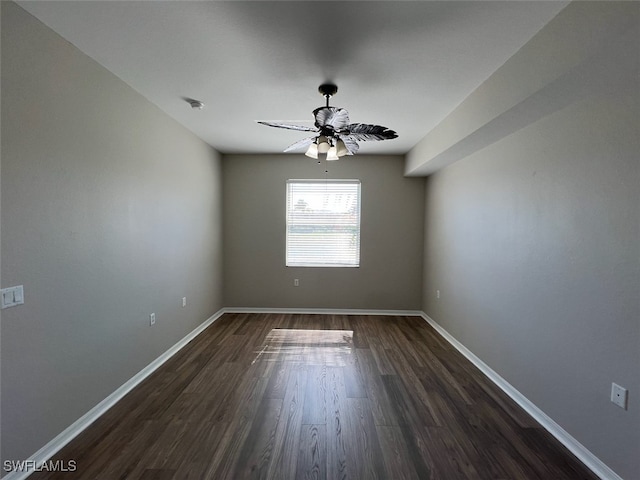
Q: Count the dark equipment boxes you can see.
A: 0